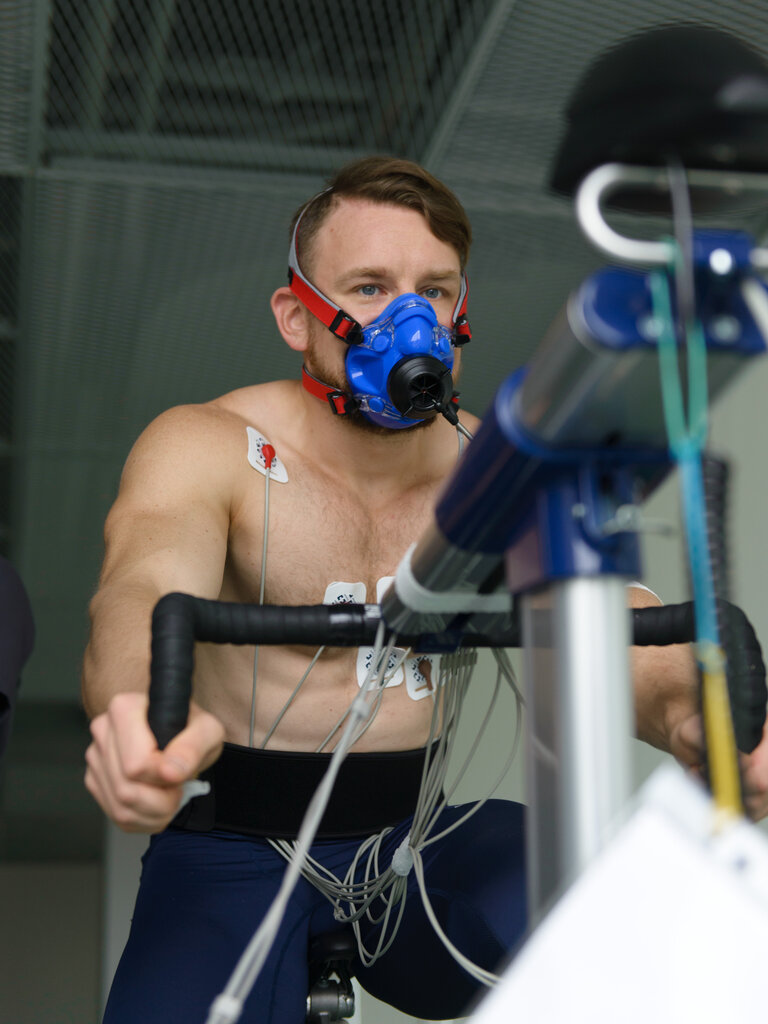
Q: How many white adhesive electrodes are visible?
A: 5